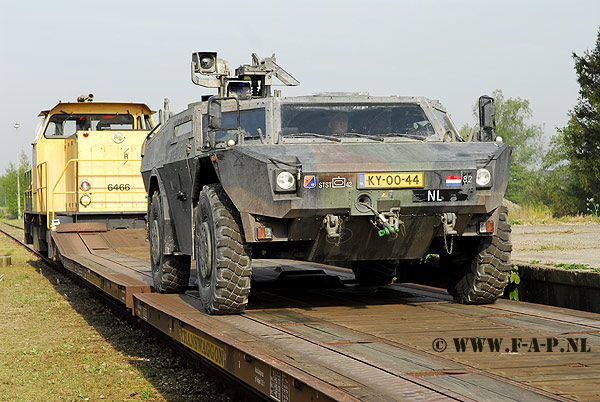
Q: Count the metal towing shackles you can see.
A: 2